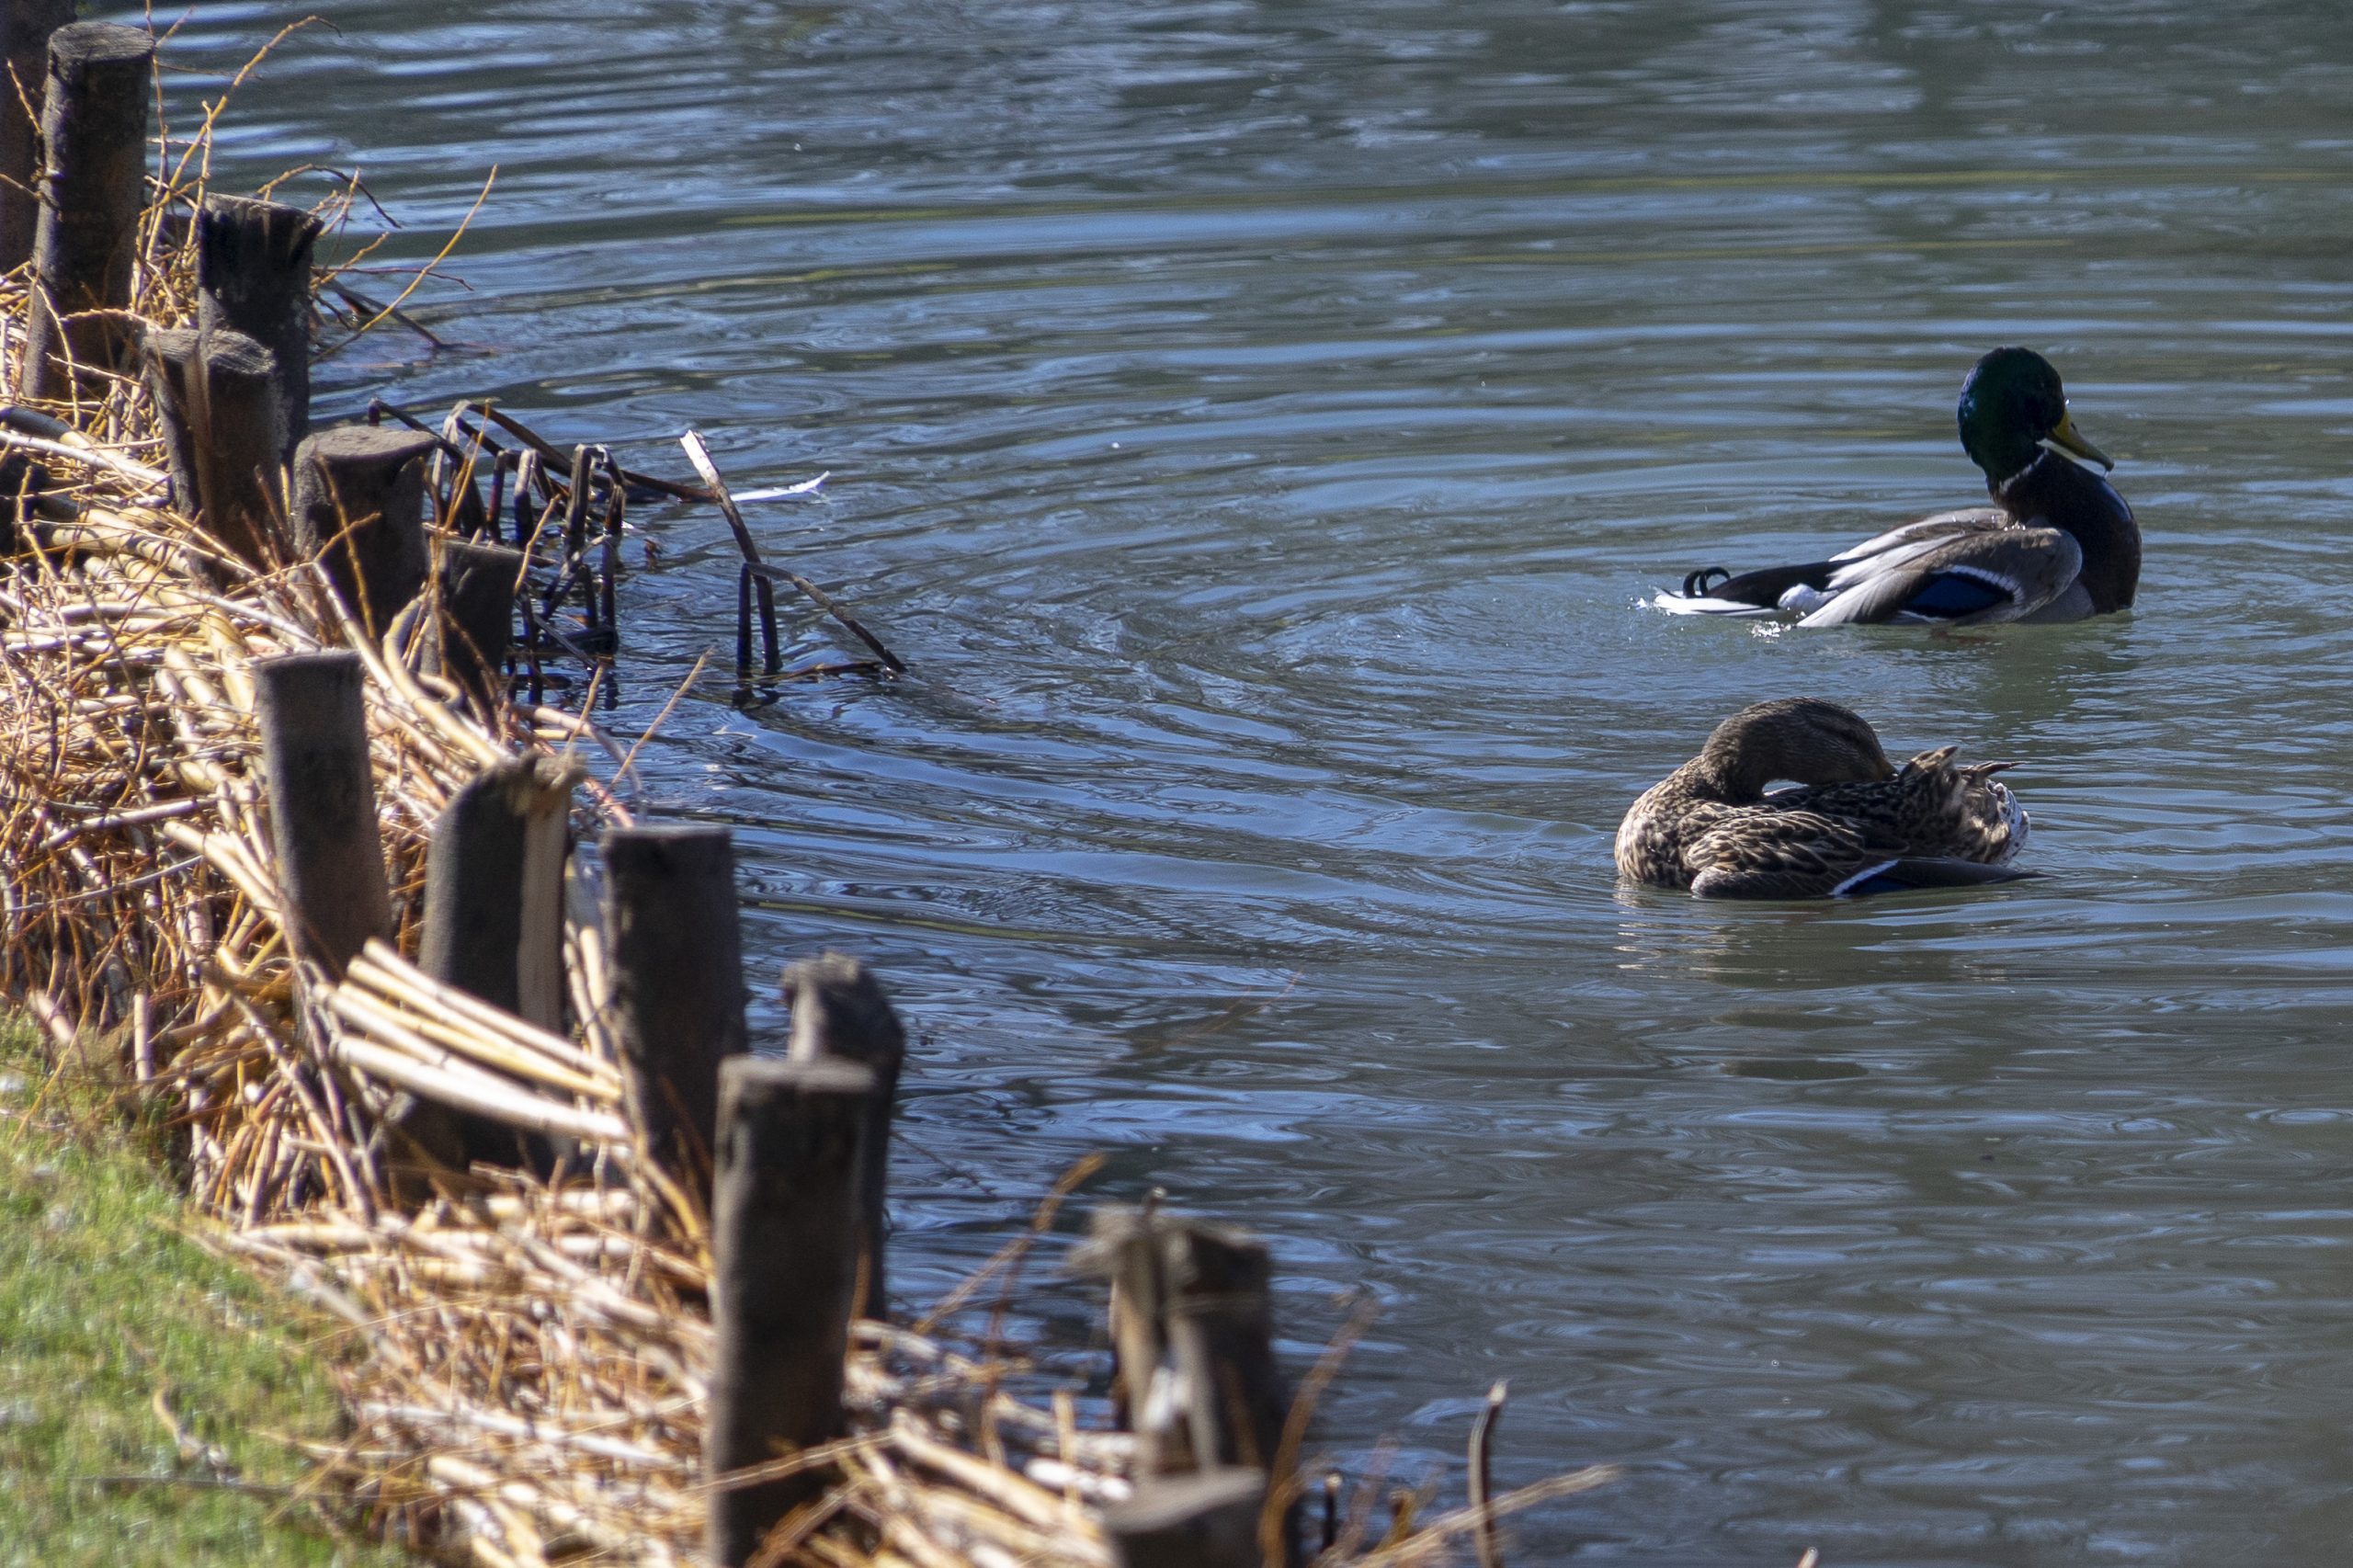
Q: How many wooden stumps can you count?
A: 13